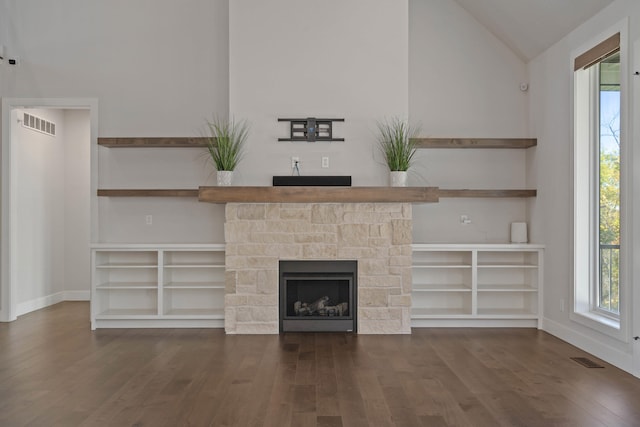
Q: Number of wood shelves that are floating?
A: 4